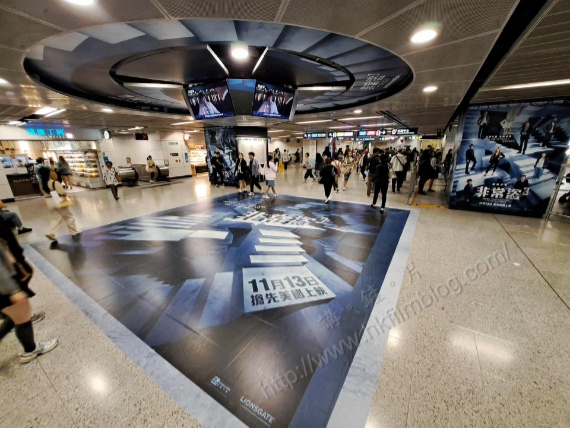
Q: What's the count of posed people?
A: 9